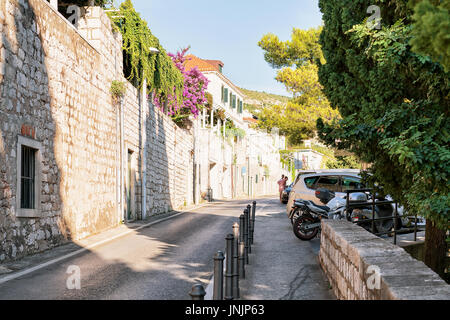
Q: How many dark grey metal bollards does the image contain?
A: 8